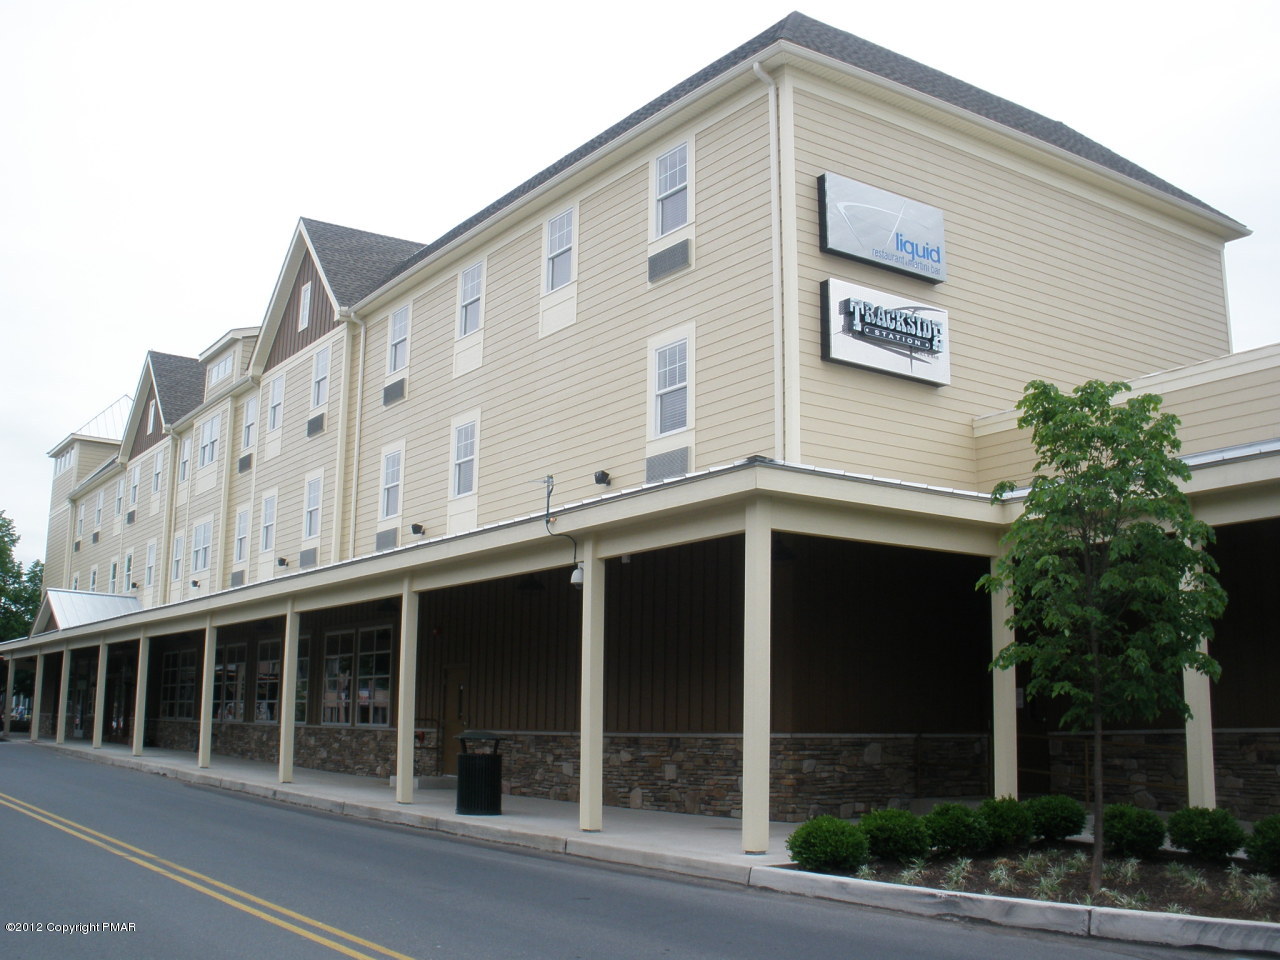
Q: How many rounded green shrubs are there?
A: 8